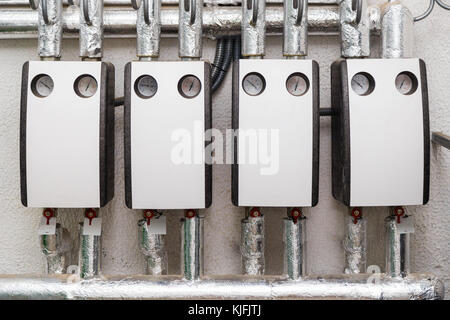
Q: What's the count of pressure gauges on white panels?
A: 8